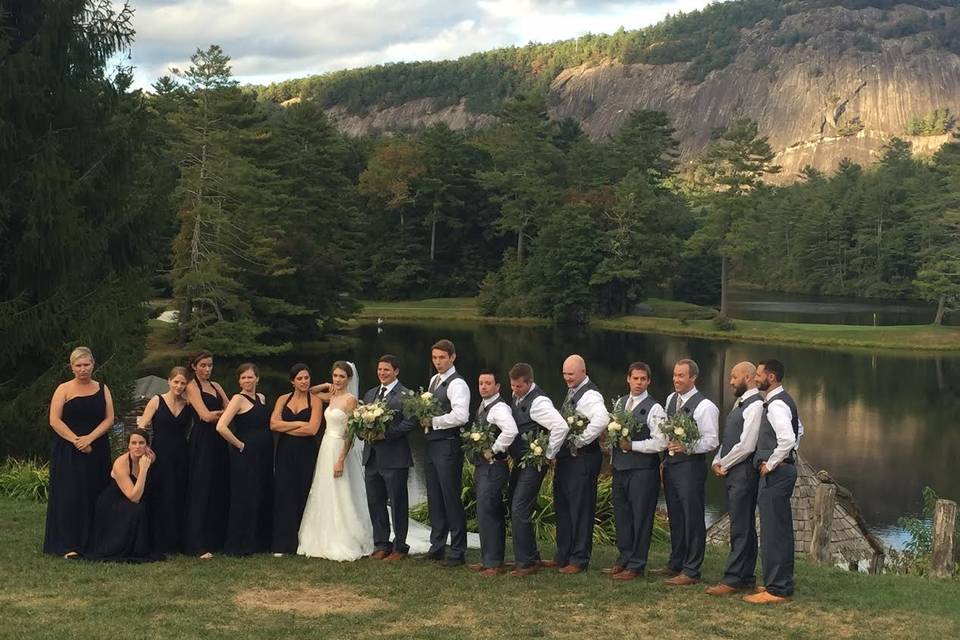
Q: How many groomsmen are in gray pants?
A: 8